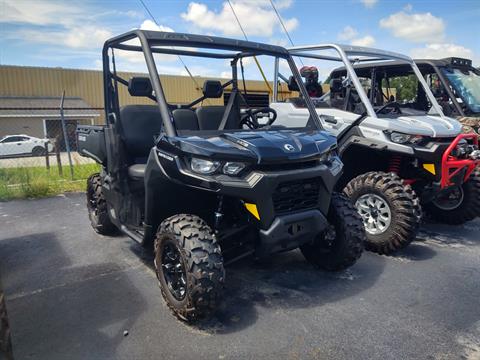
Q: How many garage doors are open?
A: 1